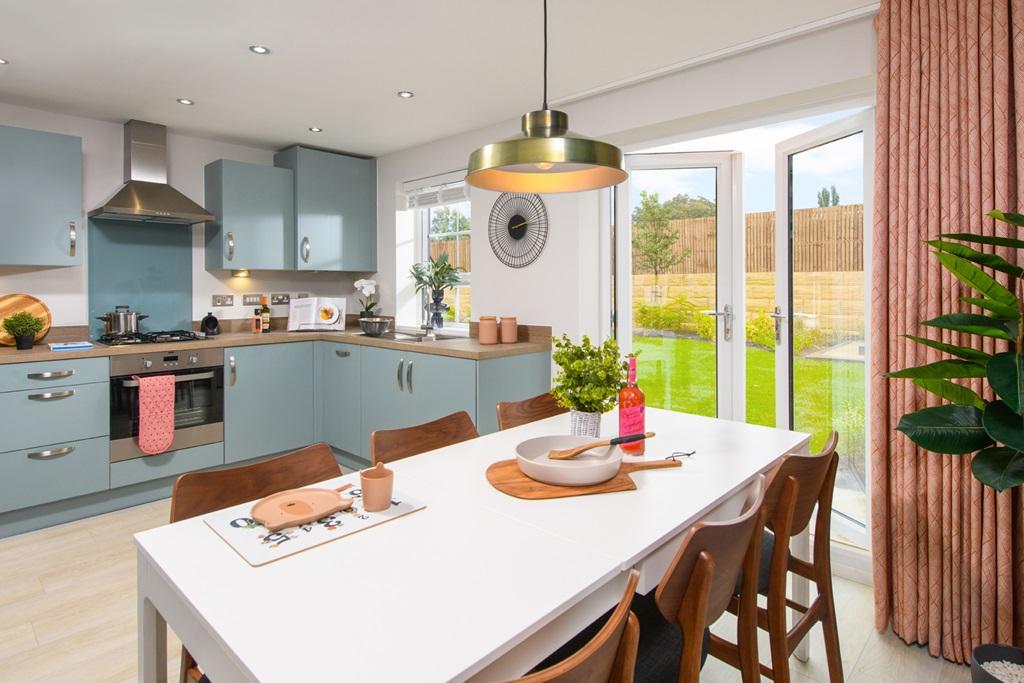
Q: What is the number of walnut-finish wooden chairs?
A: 6